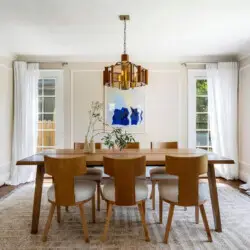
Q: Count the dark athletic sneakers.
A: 0